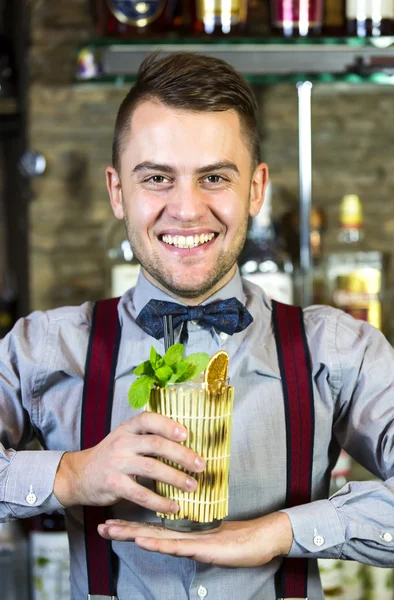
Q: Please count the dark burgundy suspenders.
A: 2